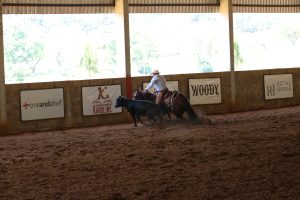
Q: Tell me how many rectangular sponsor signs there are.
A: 5